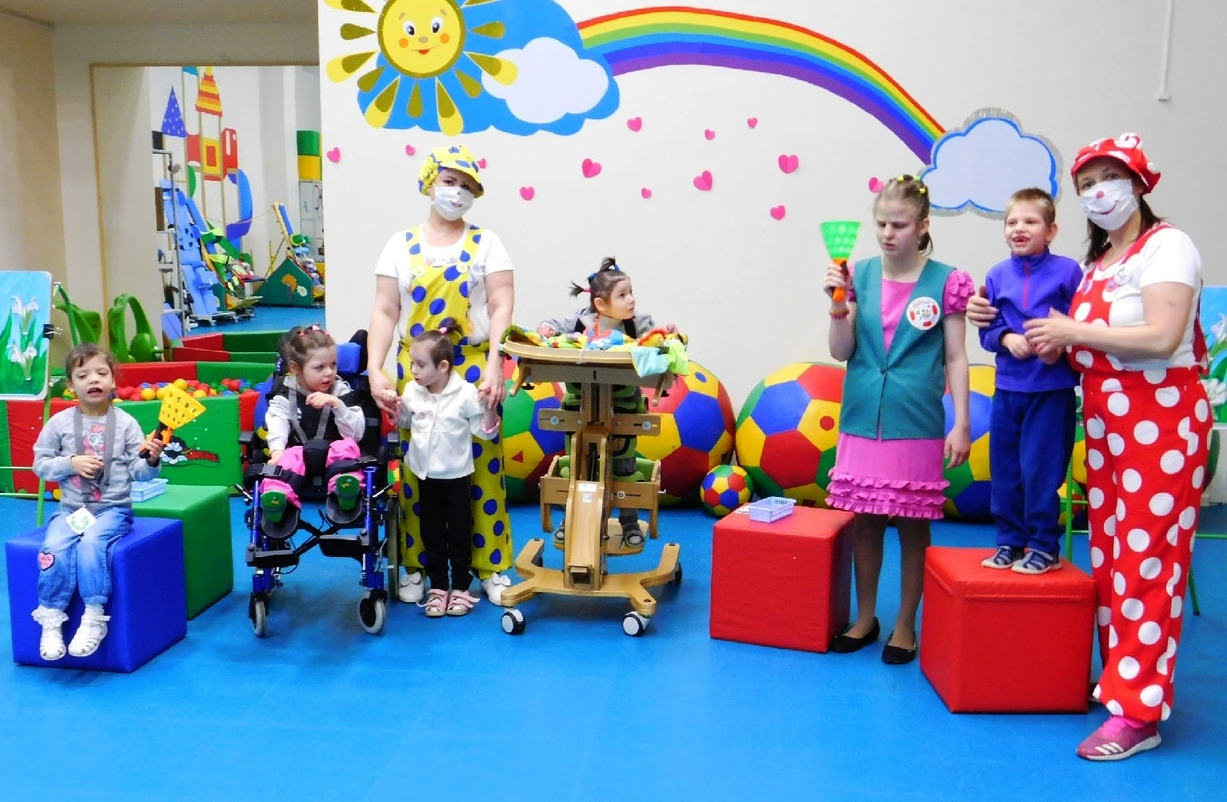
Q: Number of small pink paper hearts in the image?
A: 13